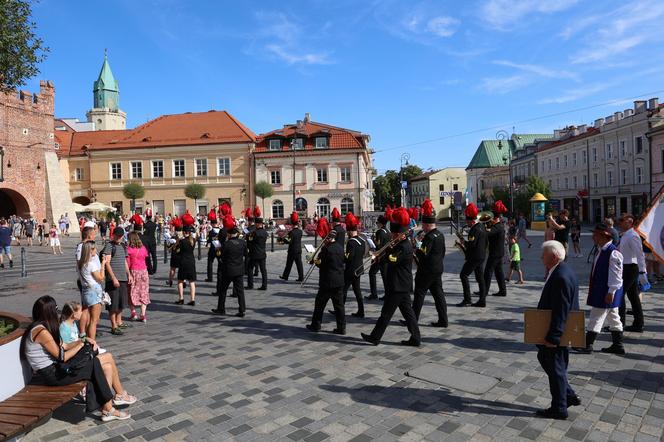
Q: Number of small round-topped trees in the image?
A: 3